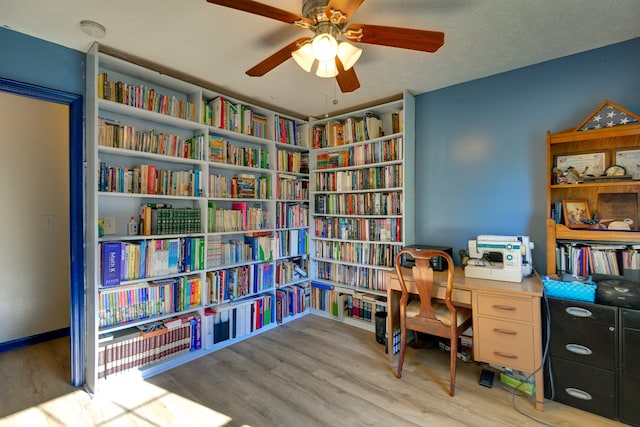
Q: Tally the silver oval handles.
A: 3